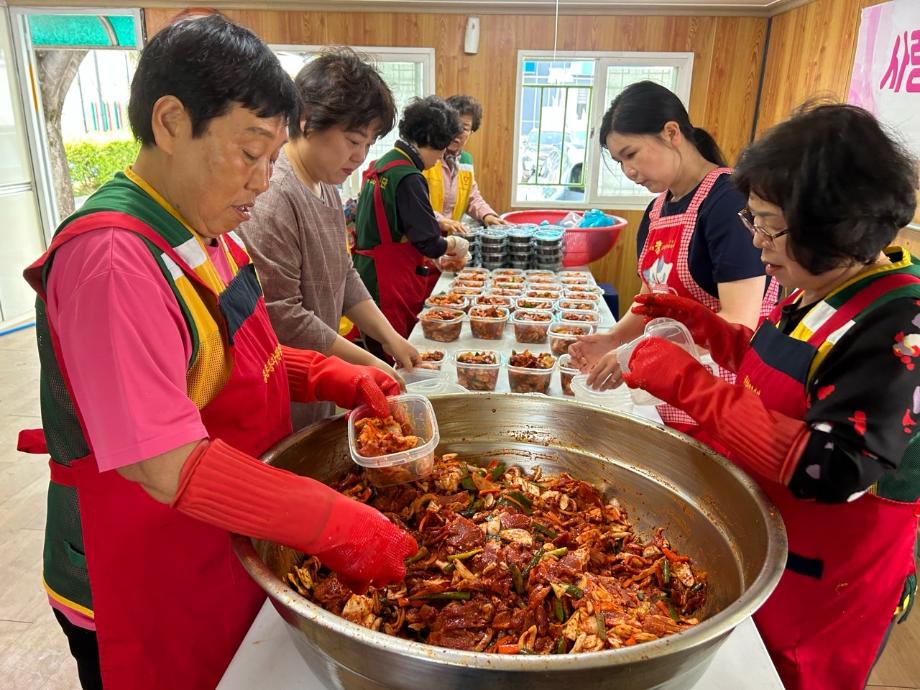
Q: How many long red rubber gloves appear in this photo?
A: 4